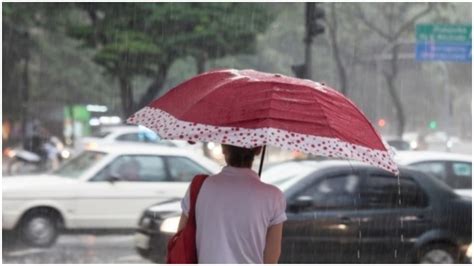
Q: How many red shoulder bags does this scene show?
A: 1